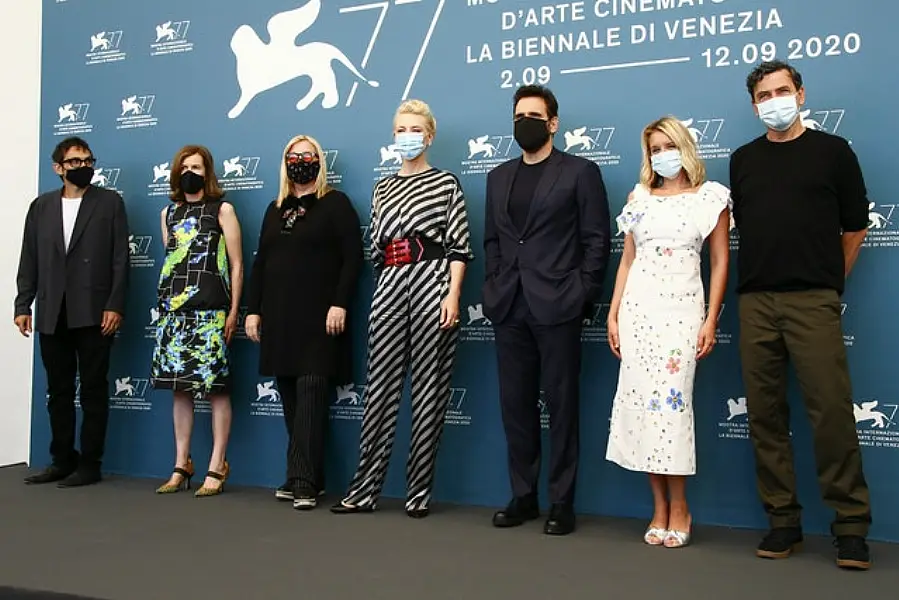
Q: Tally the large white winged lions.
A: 1